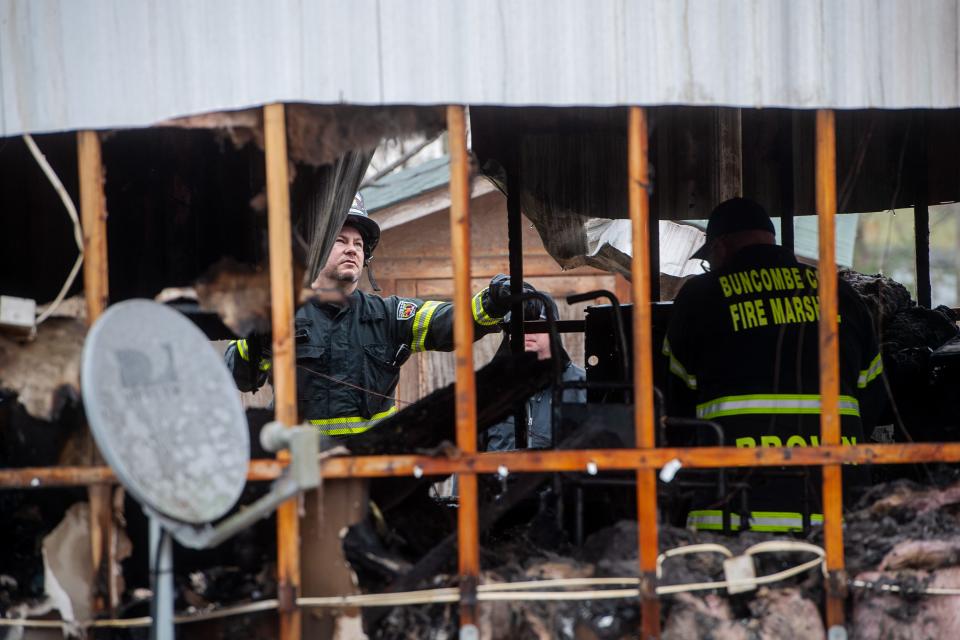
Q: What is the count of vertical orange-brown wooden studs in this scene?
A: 5